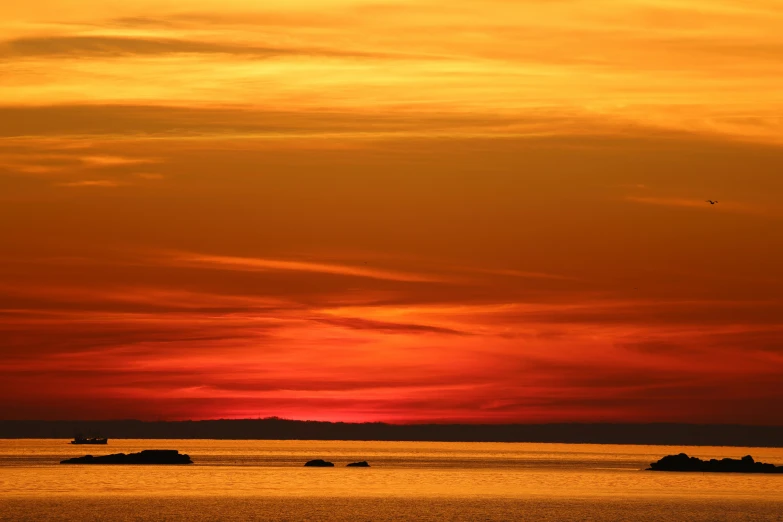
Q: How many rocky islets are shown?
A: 4